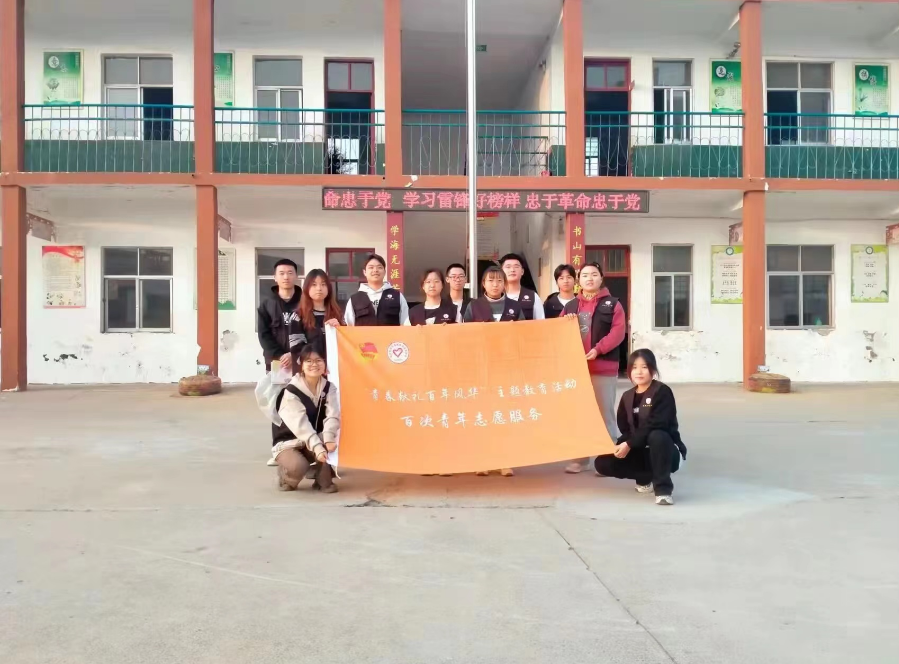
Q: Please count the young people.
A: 11